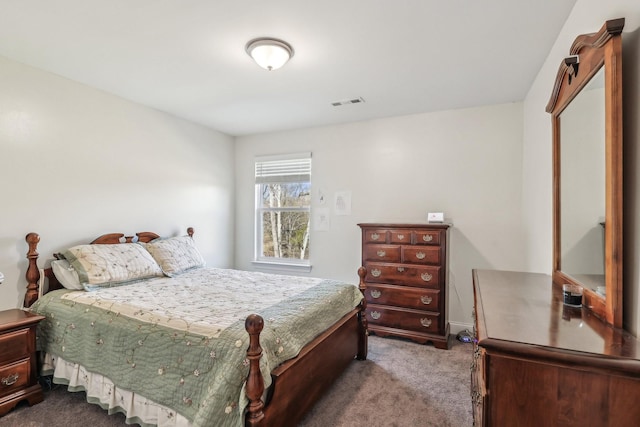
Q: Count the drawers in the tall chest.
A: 8